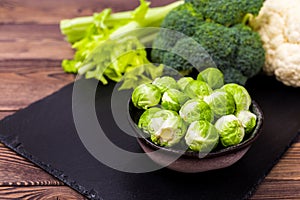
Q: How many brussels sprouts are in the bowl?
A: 14